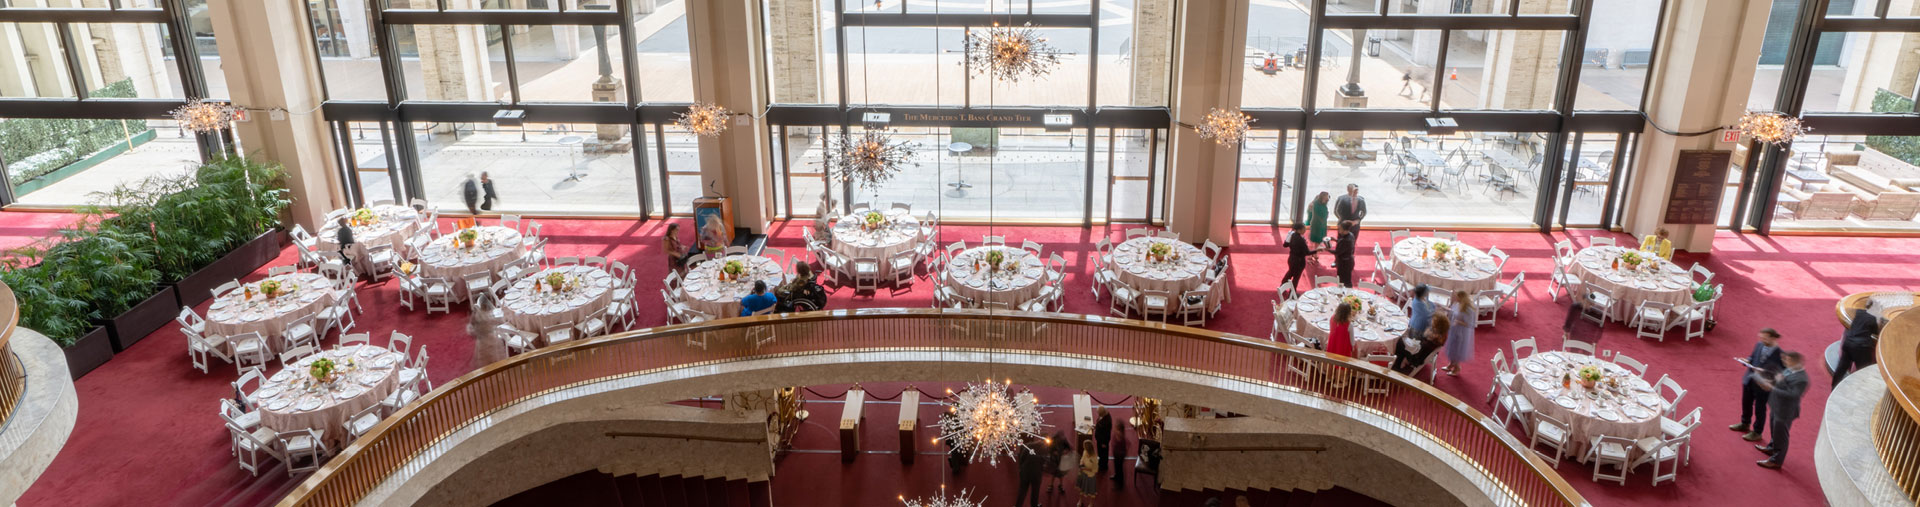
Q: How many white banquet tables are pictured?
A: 13